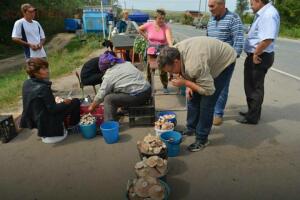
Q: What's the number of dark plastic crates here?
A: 2